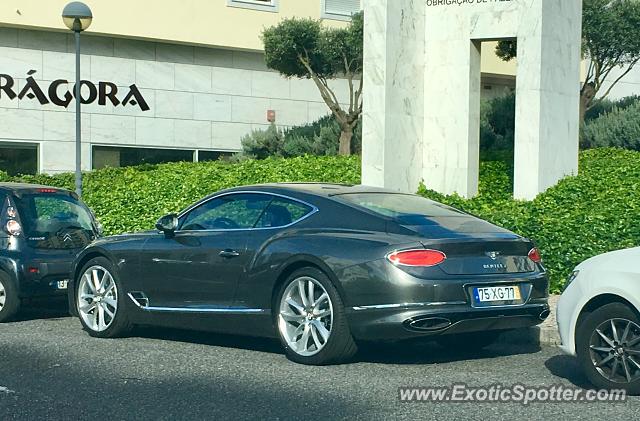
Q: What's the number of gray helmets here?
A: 0